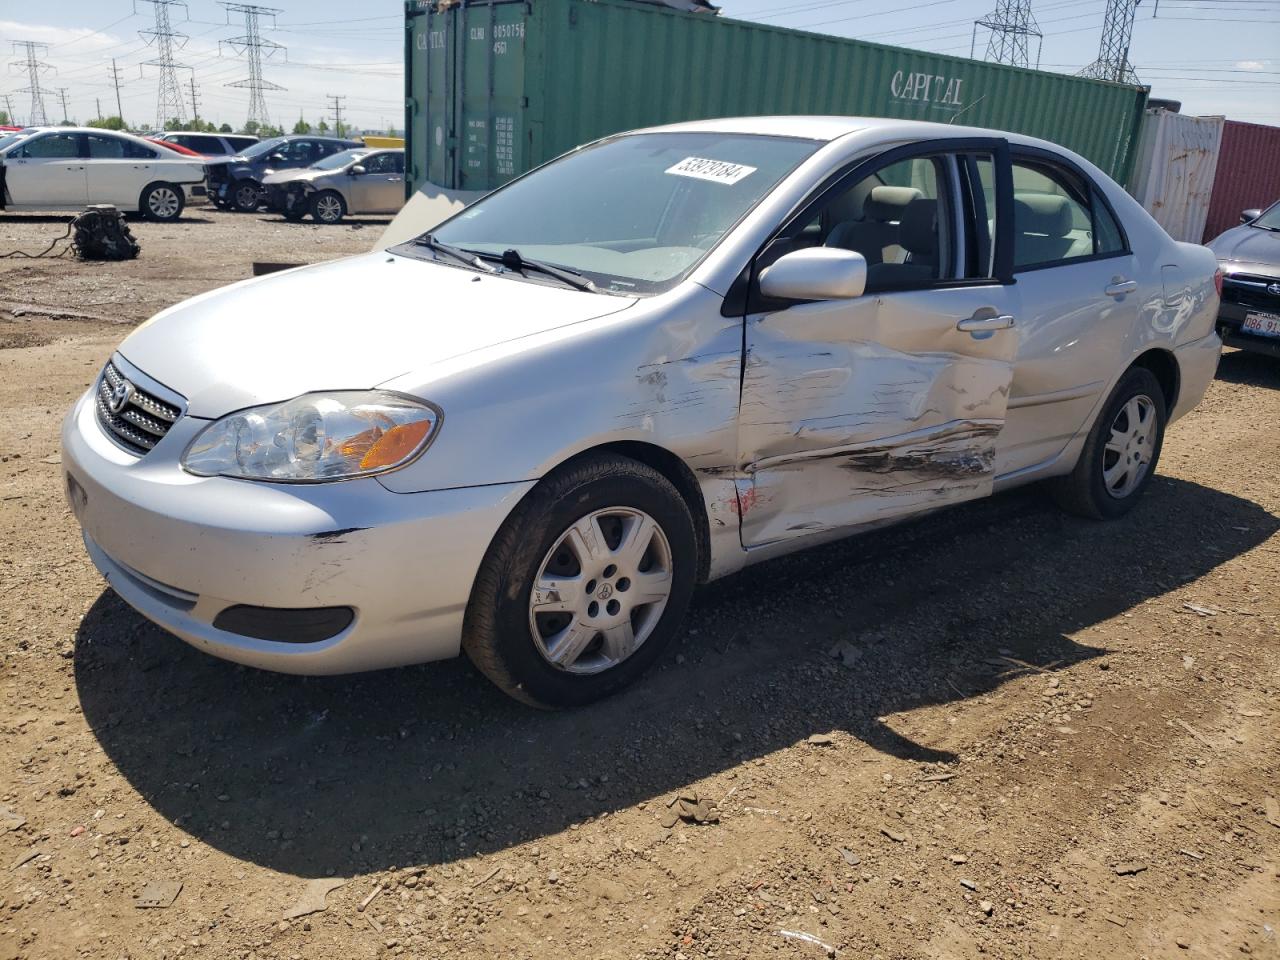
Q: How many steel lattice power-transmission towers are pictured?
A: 5